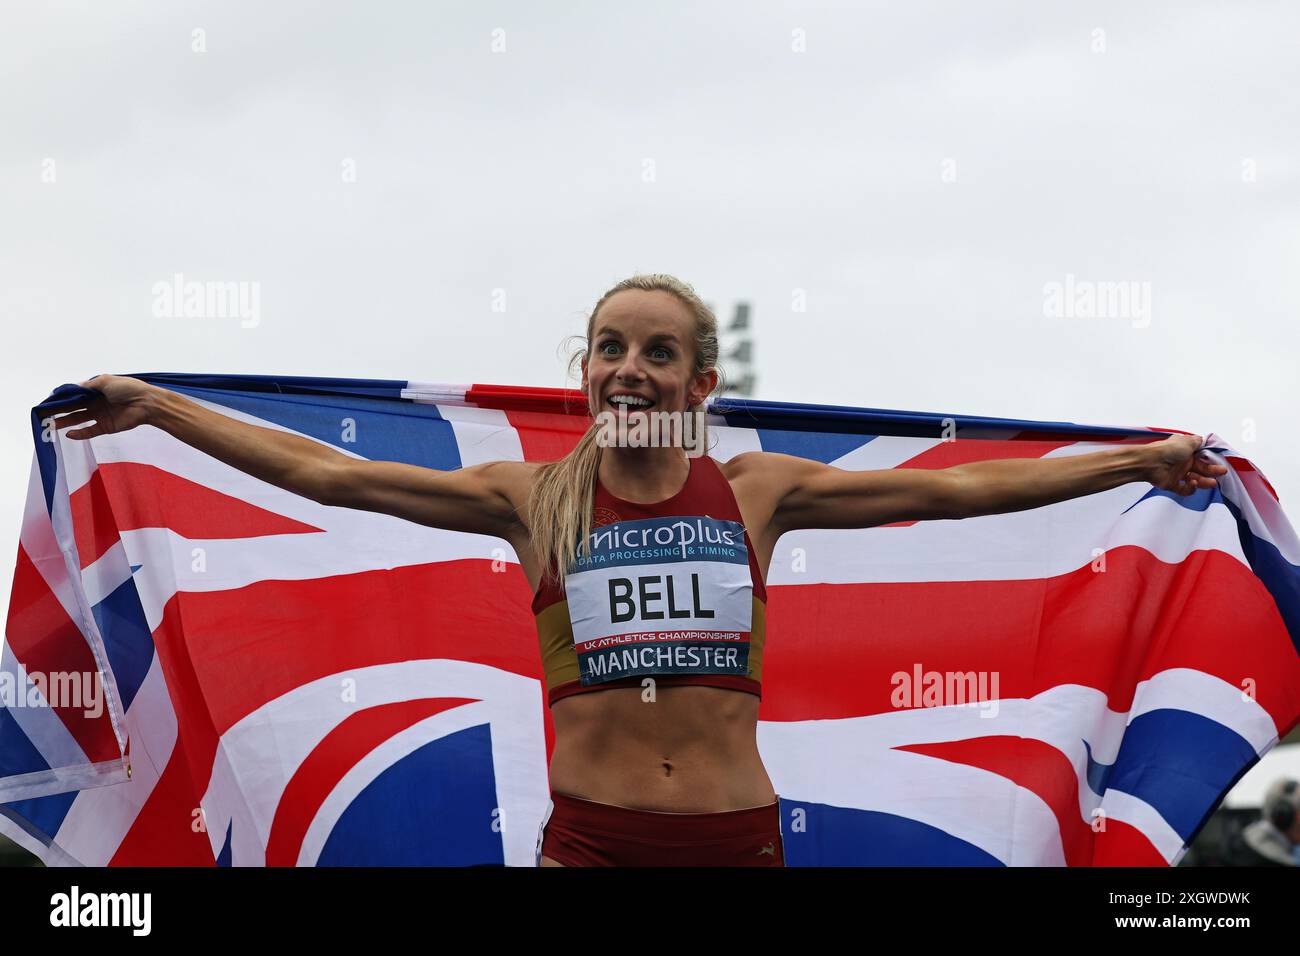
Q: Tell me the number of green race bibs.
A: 0